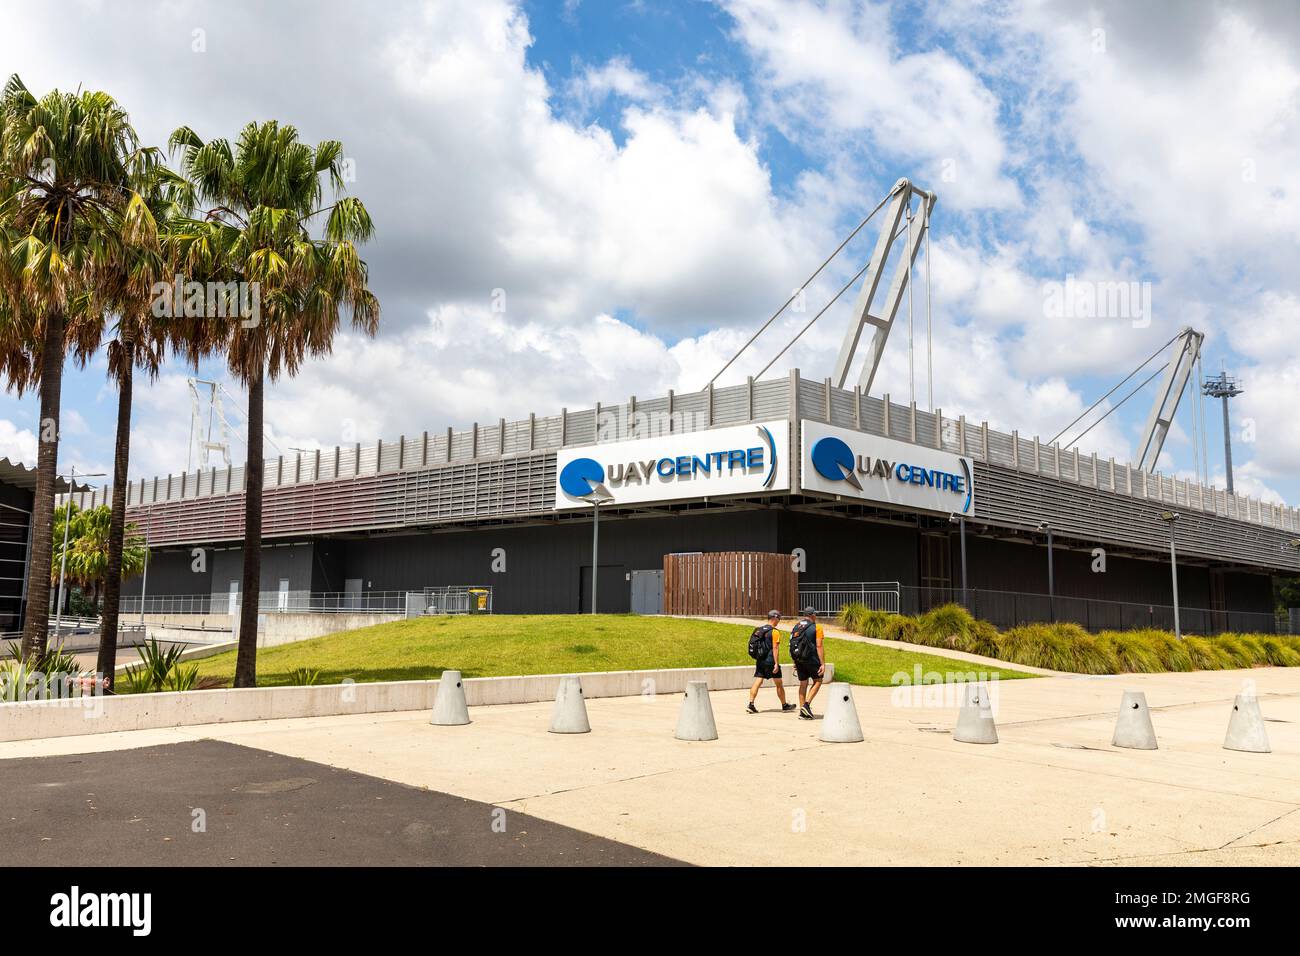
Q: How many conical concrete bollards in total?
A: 7